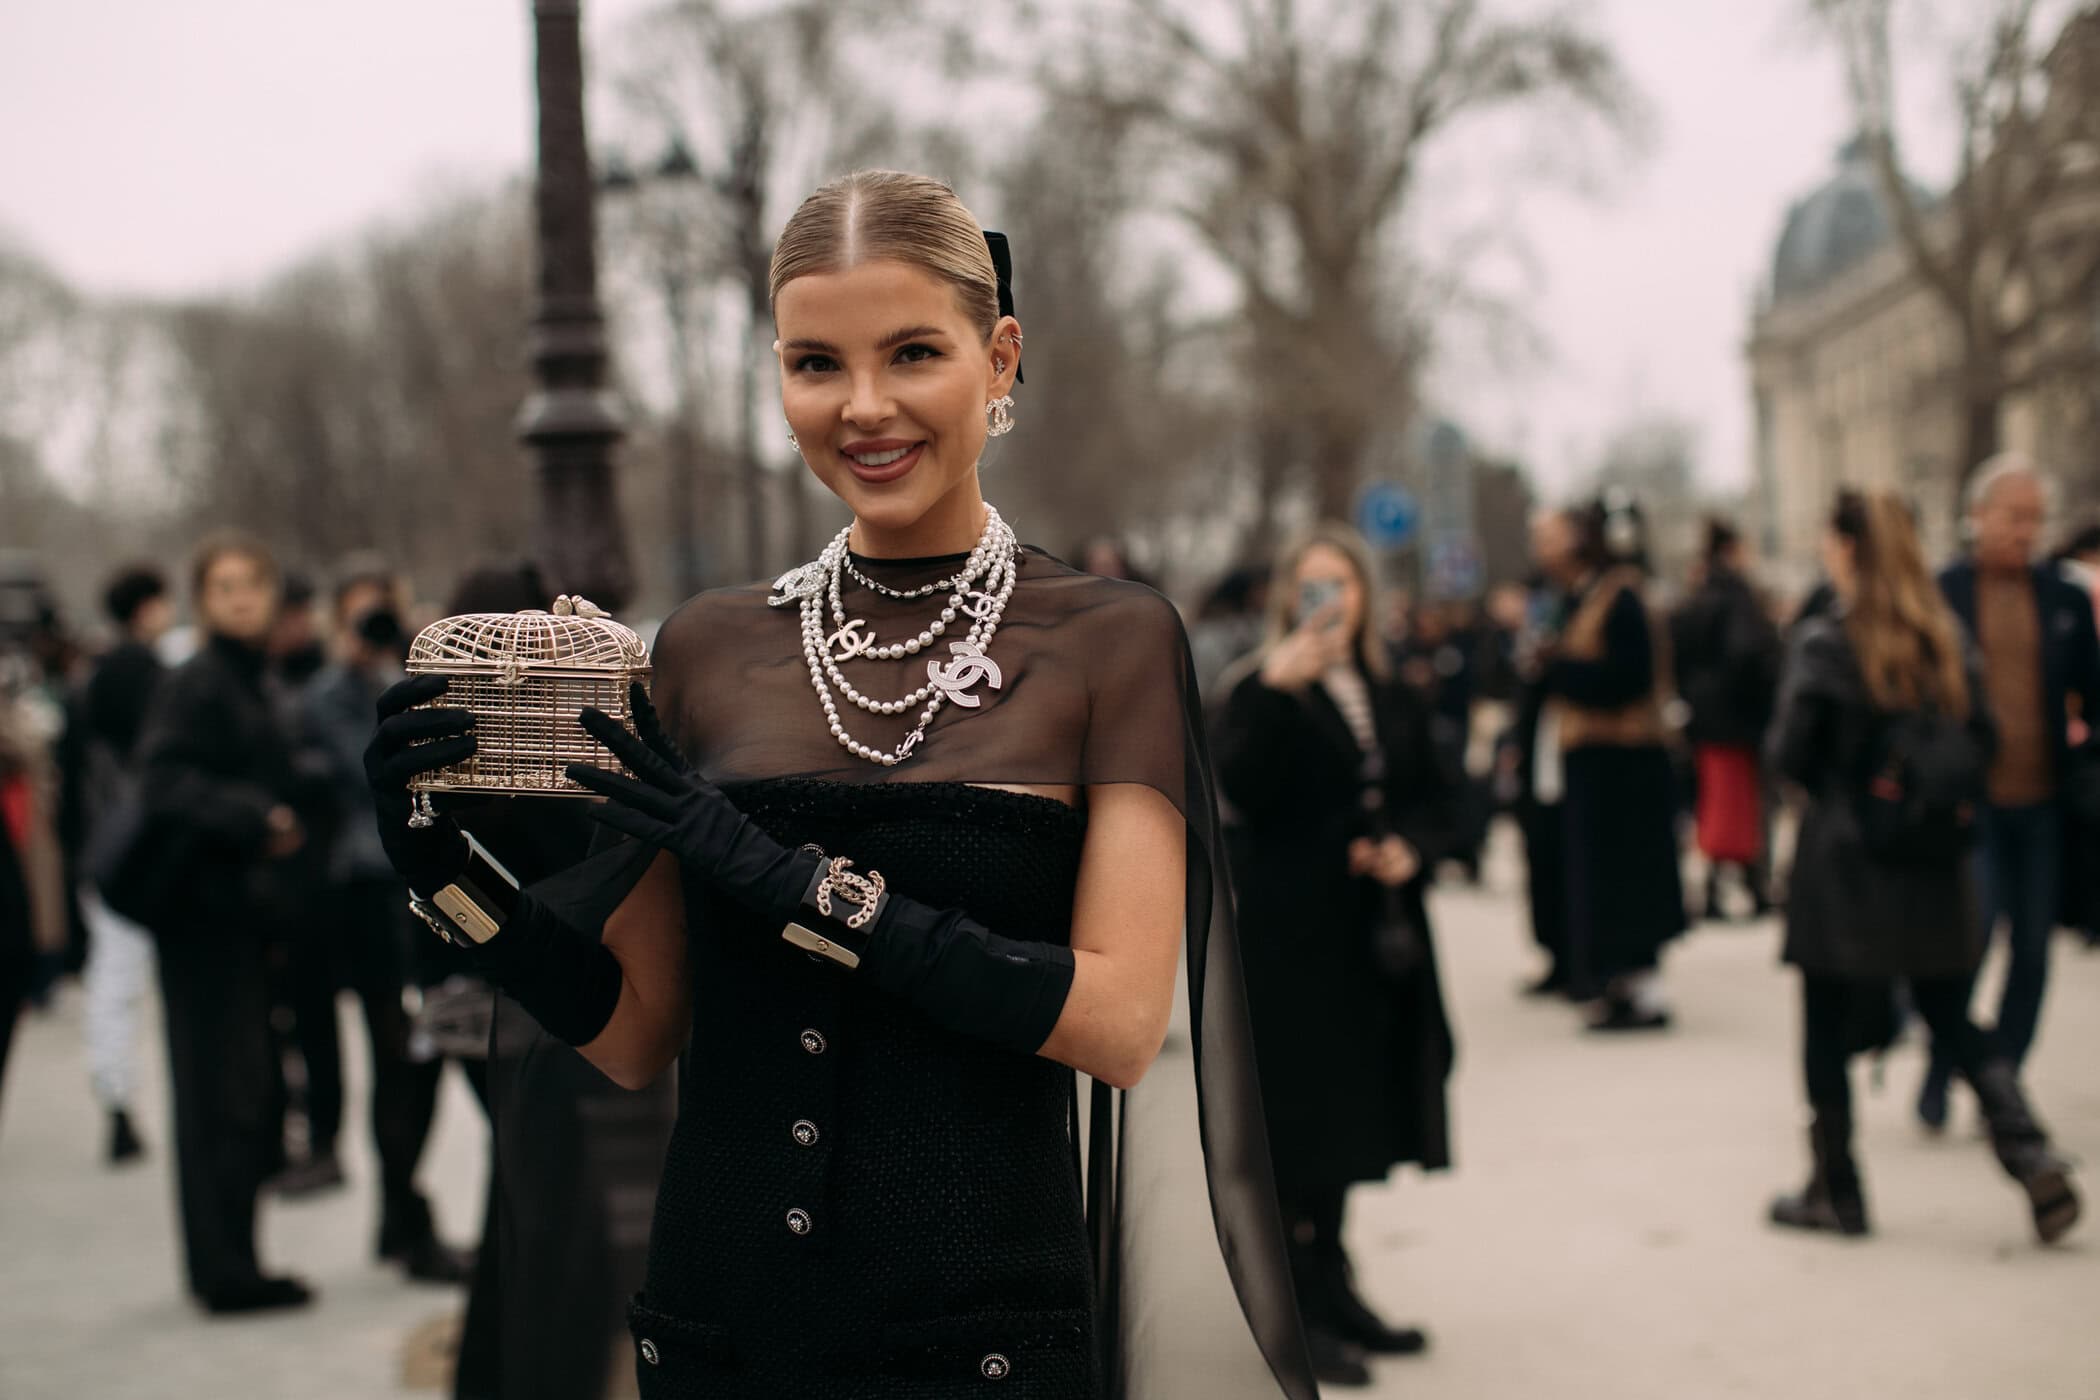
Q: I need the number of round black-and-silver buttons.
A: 5